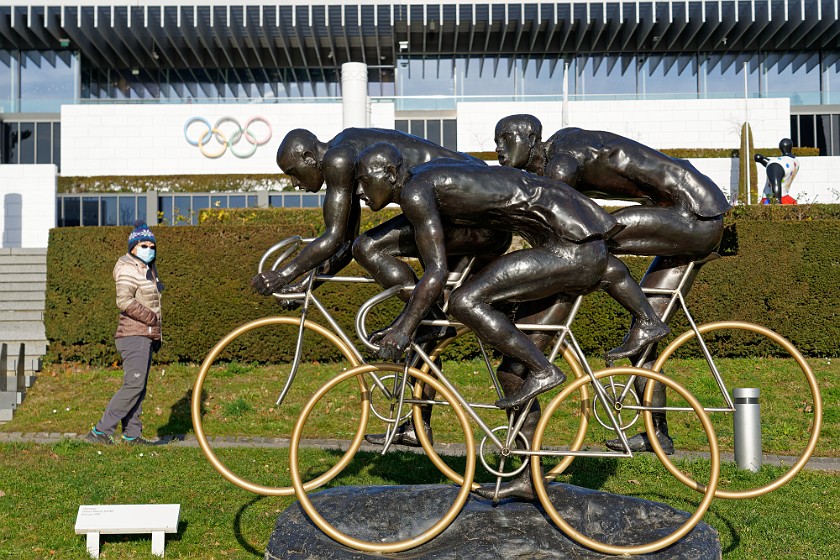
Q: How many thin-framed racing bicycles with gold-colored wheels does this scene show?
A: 3